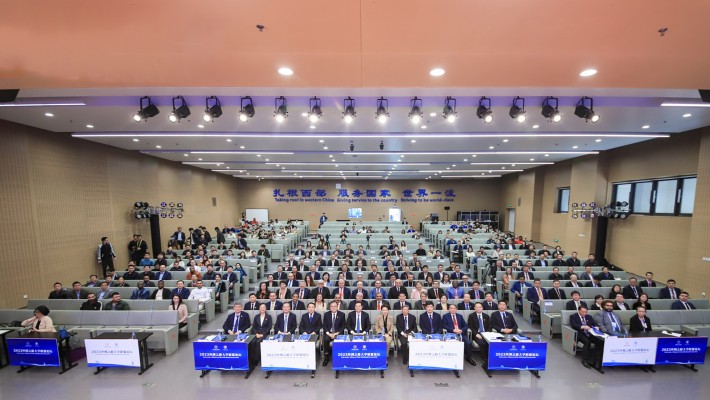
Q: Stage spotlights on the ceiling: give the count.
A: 14